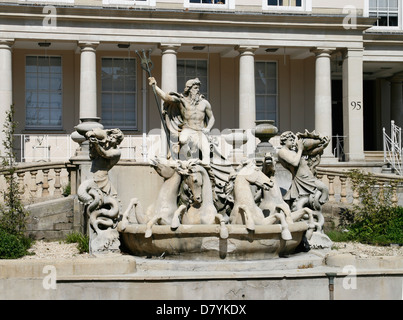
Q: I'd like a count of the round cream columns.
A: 5